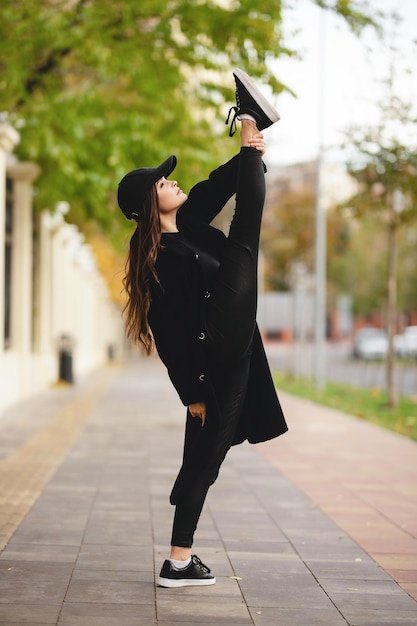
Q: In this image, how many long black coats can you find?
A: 1